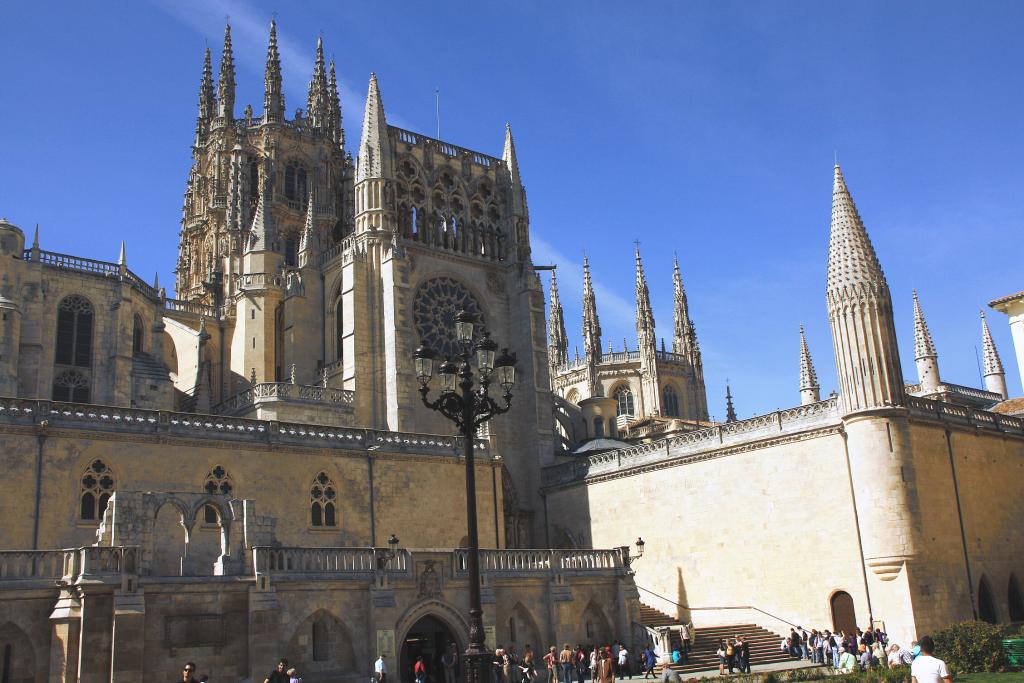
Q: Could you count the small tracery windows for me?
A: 3